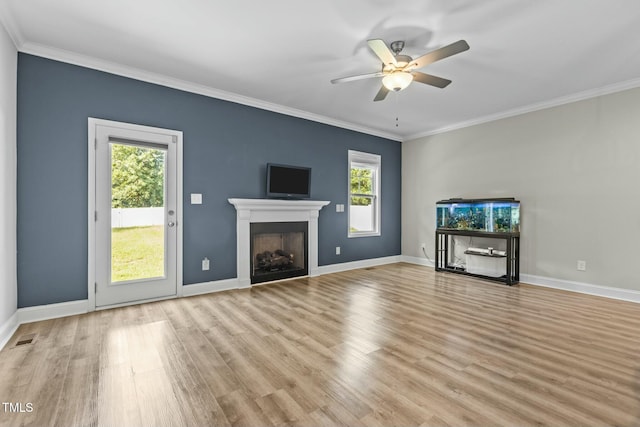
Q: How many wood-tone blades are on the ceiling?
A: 5